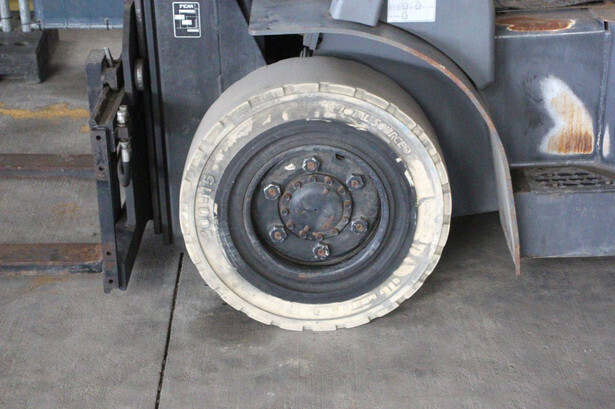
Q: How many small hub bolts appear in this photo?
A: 12